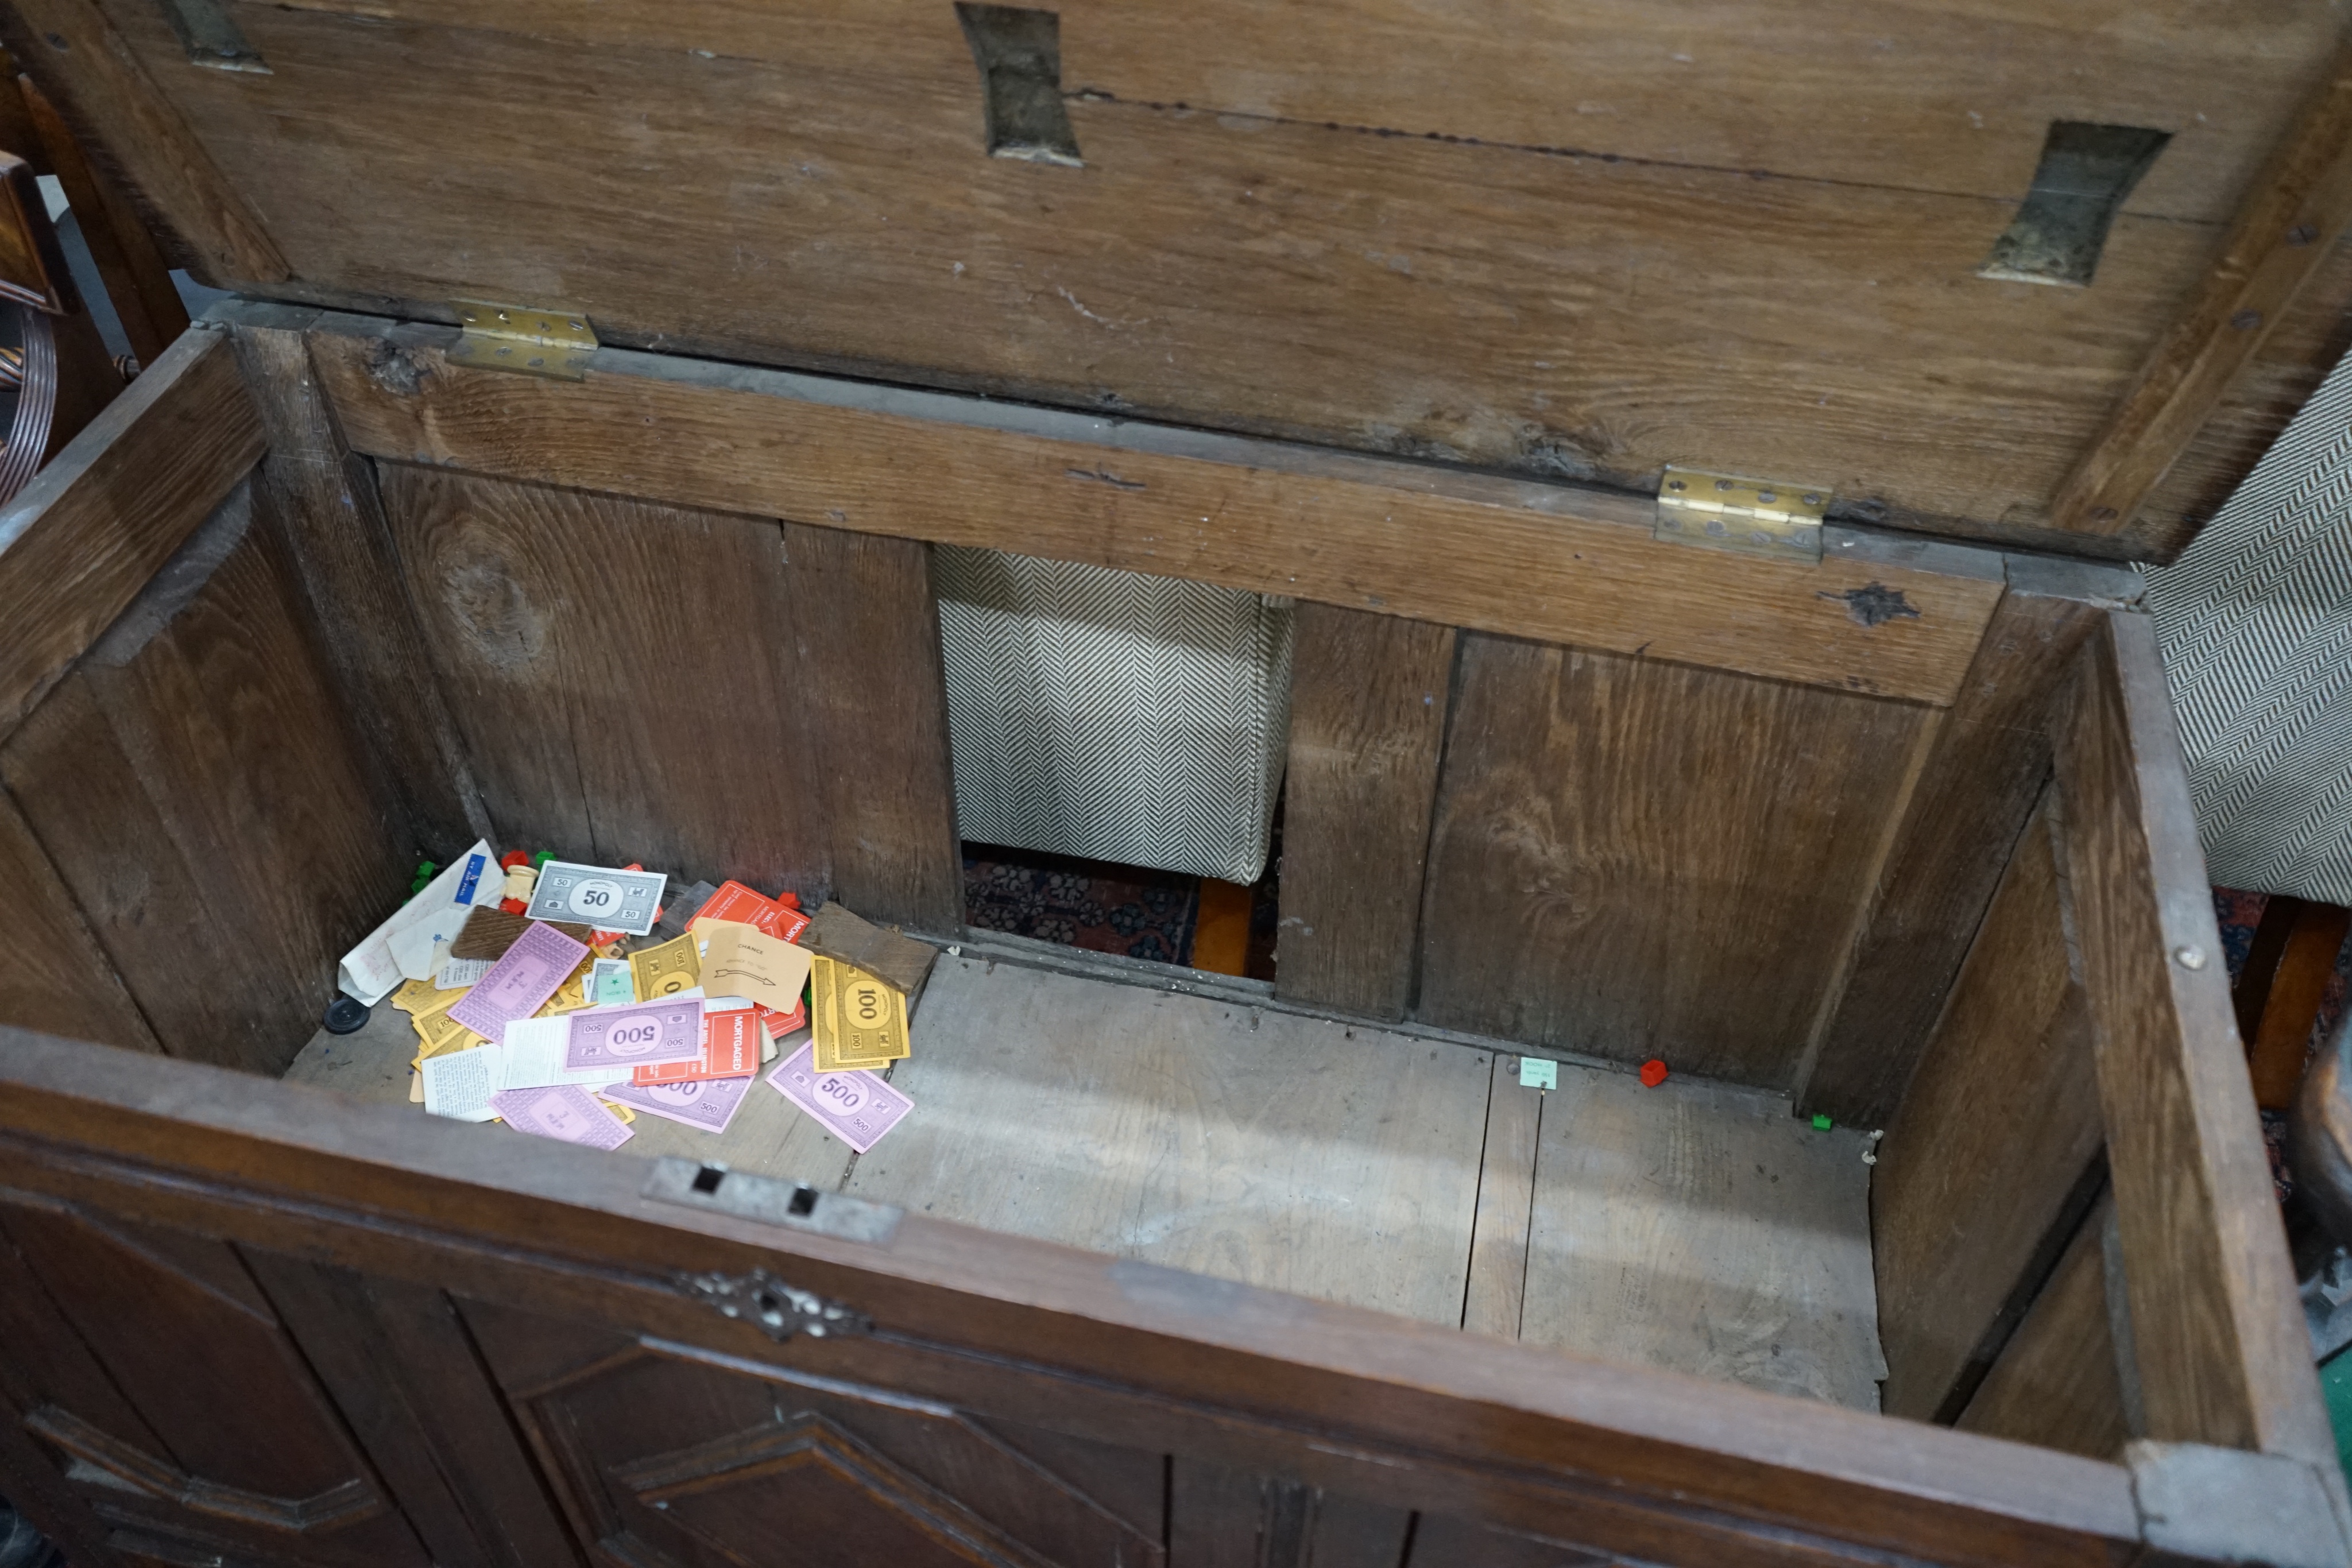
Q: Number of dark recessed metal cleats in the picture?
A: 3